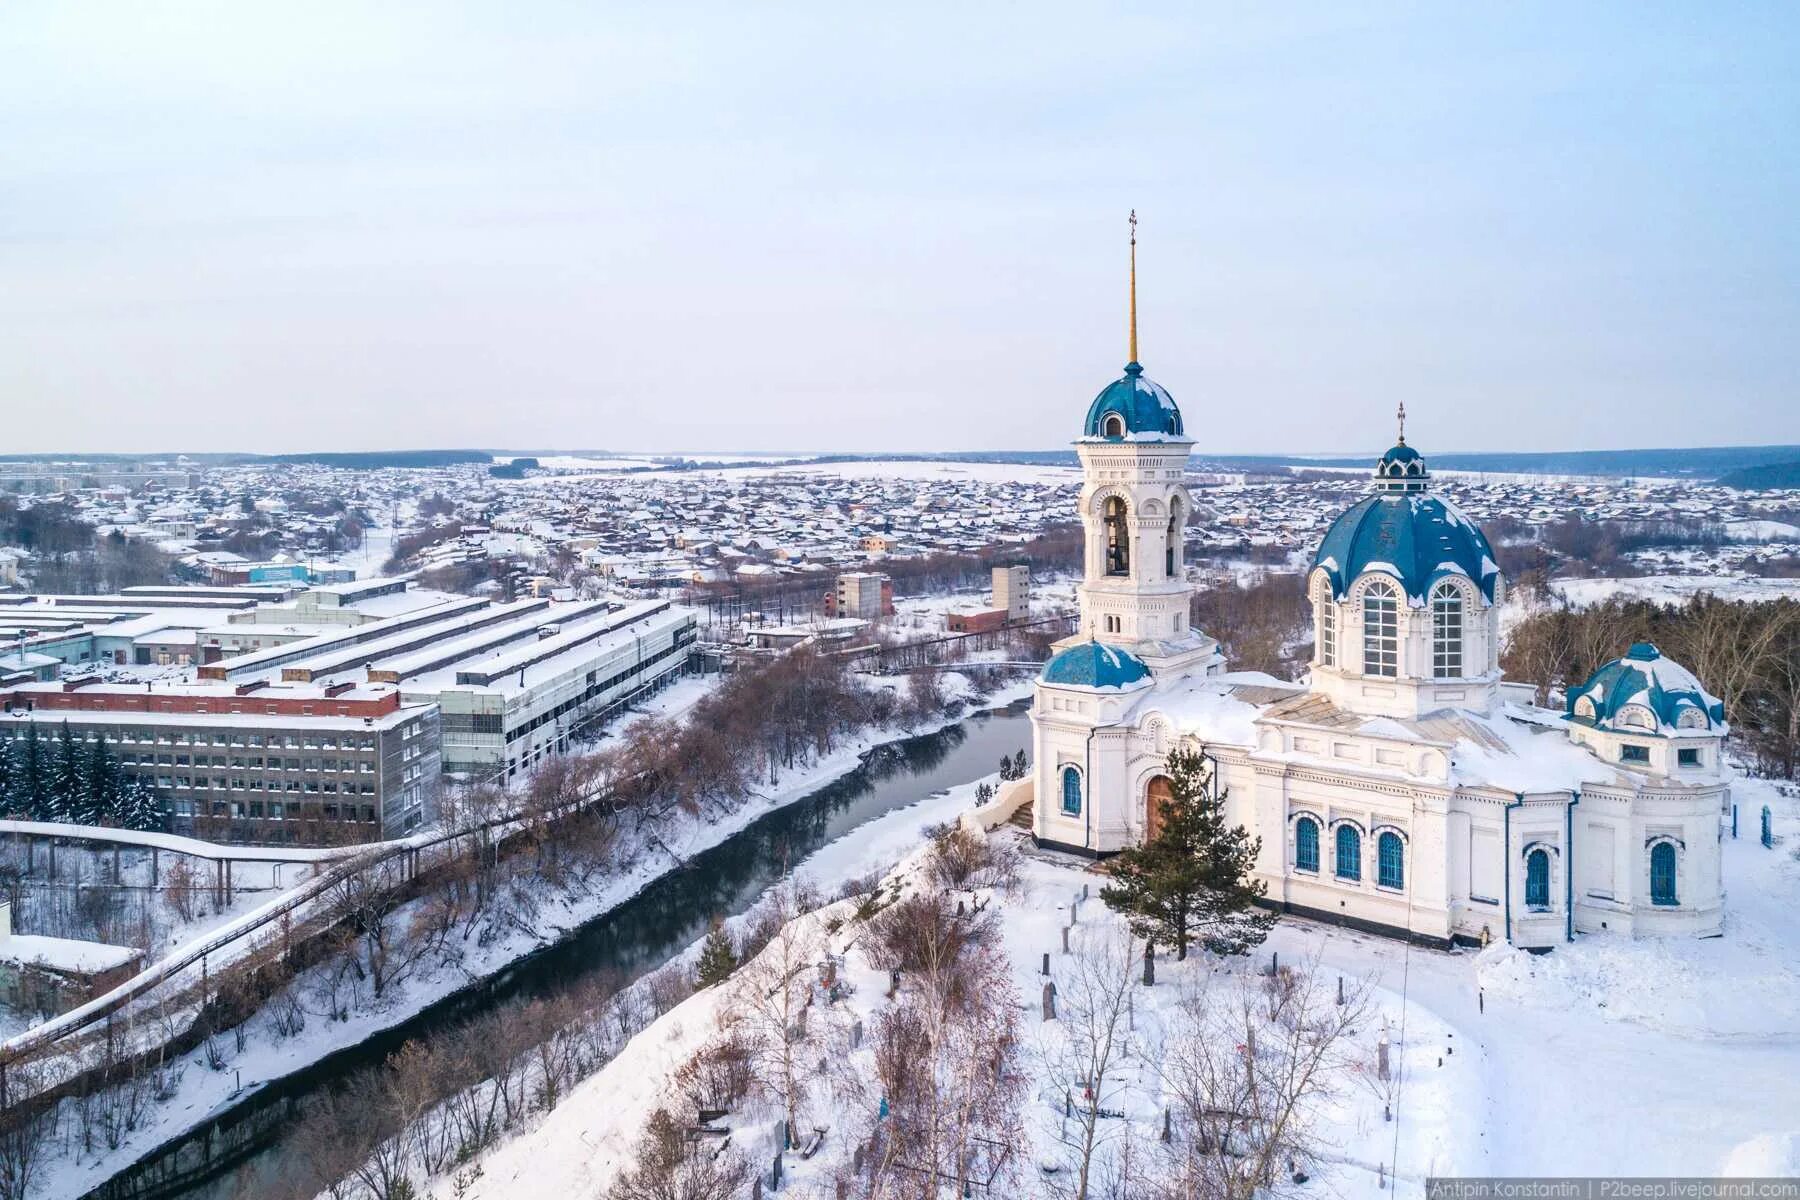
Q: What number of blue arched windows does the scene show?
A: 6